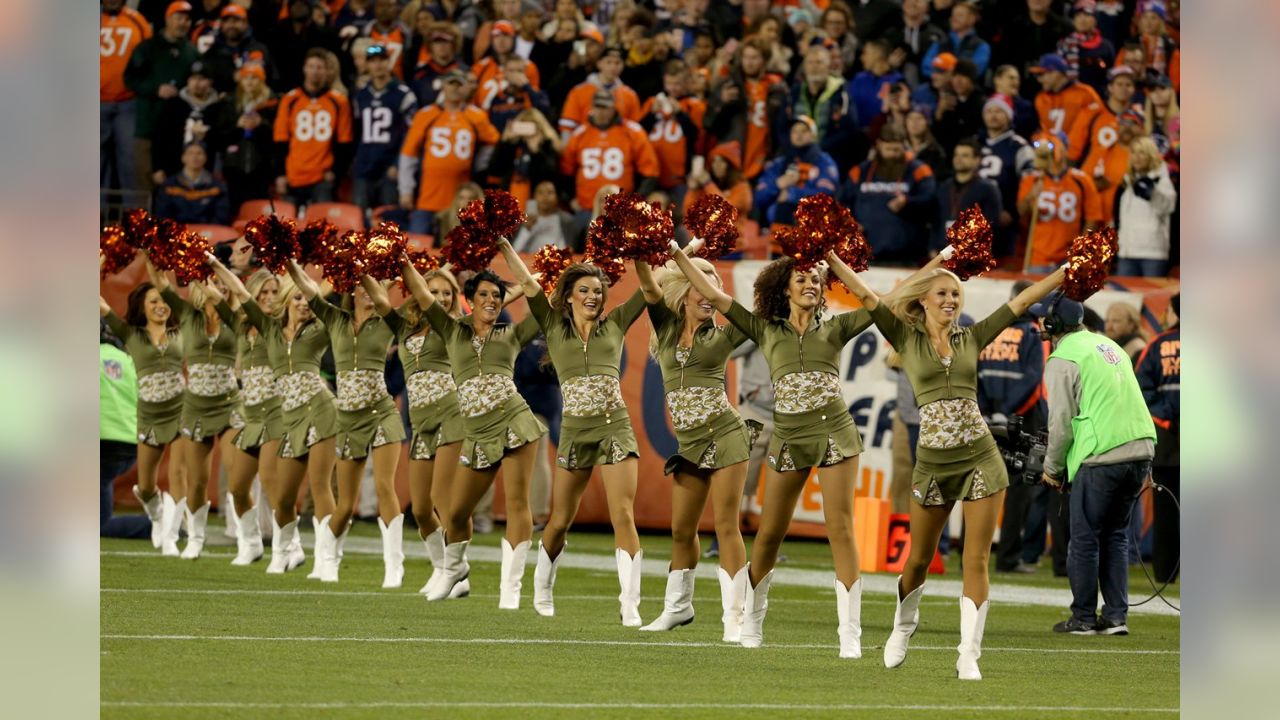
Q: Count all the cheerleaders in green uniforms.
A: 11